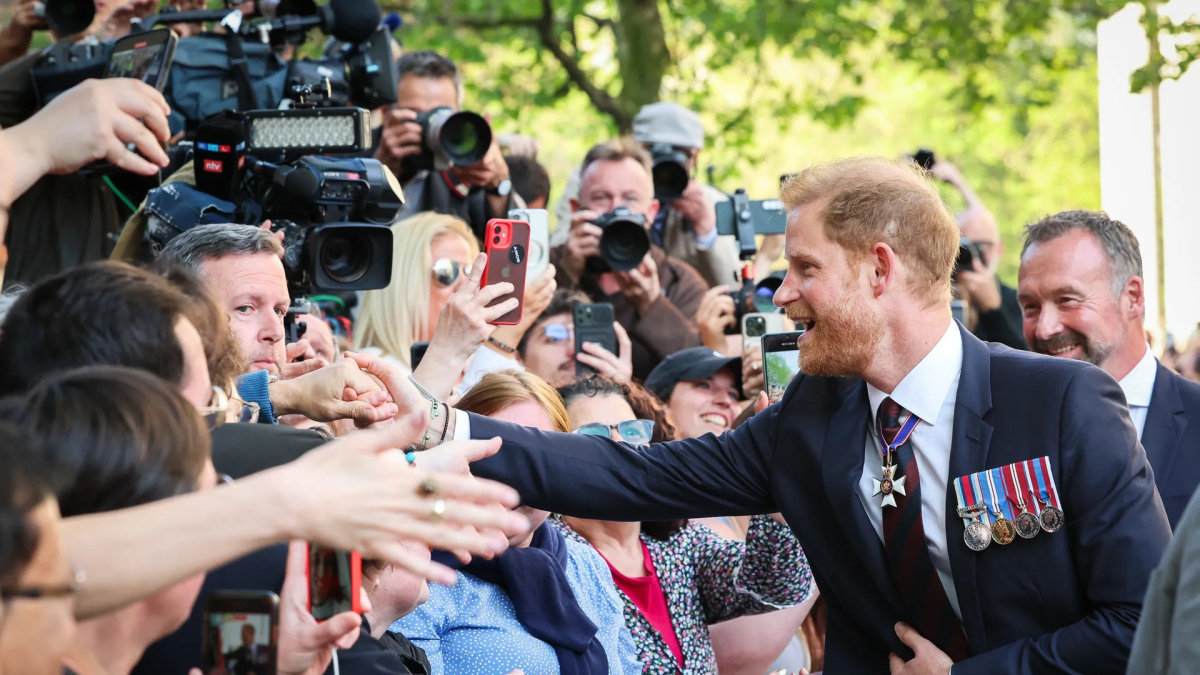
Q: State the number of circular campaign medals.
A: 4